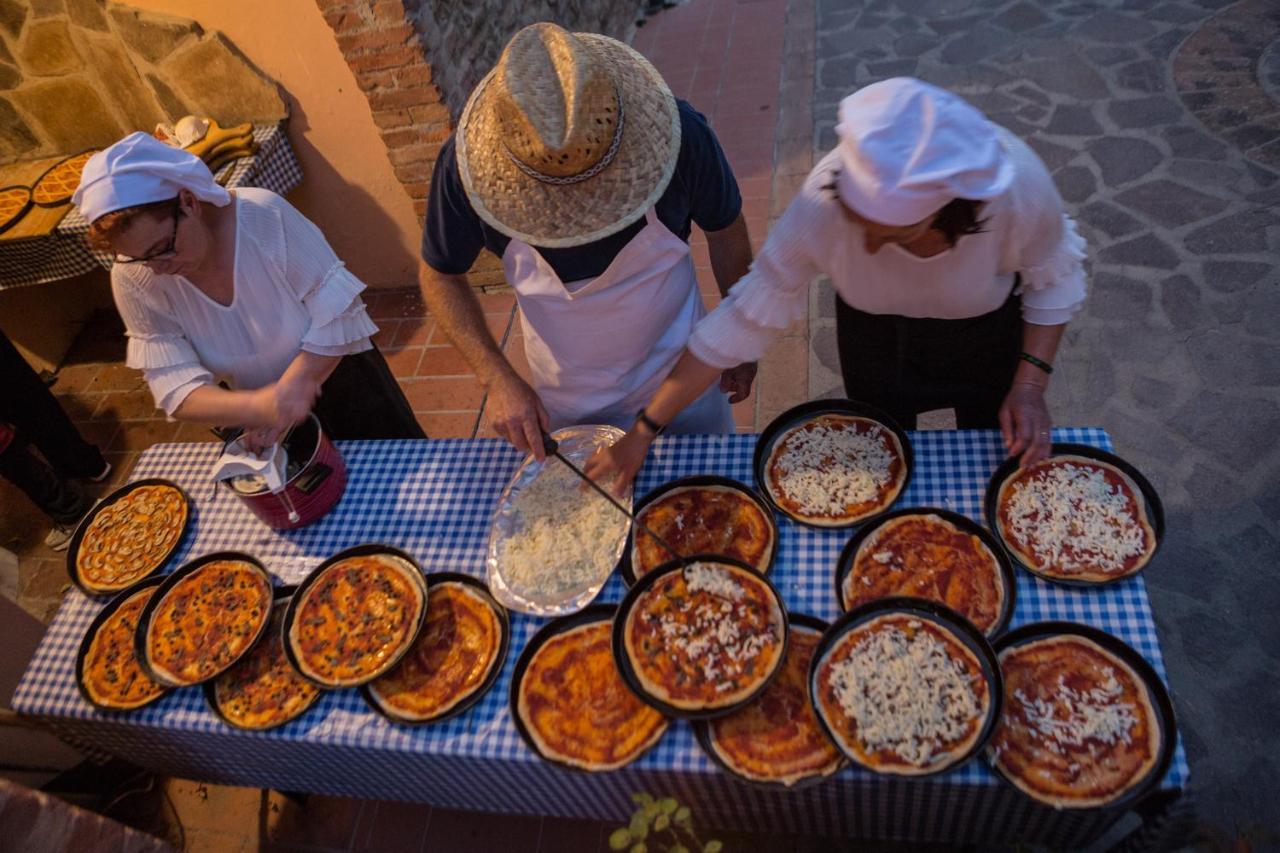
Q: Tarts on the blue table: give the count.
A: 0